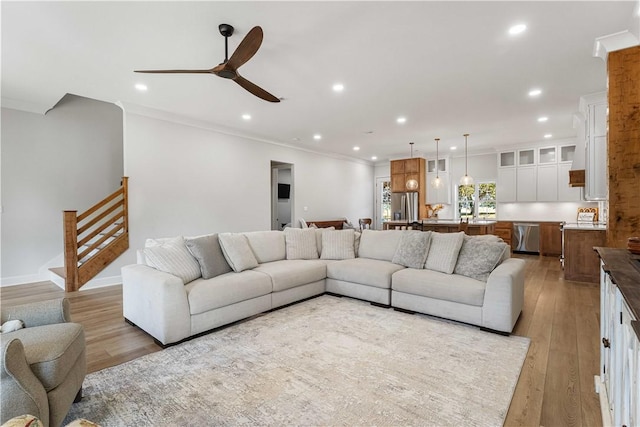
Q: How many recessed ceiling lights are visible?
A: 12